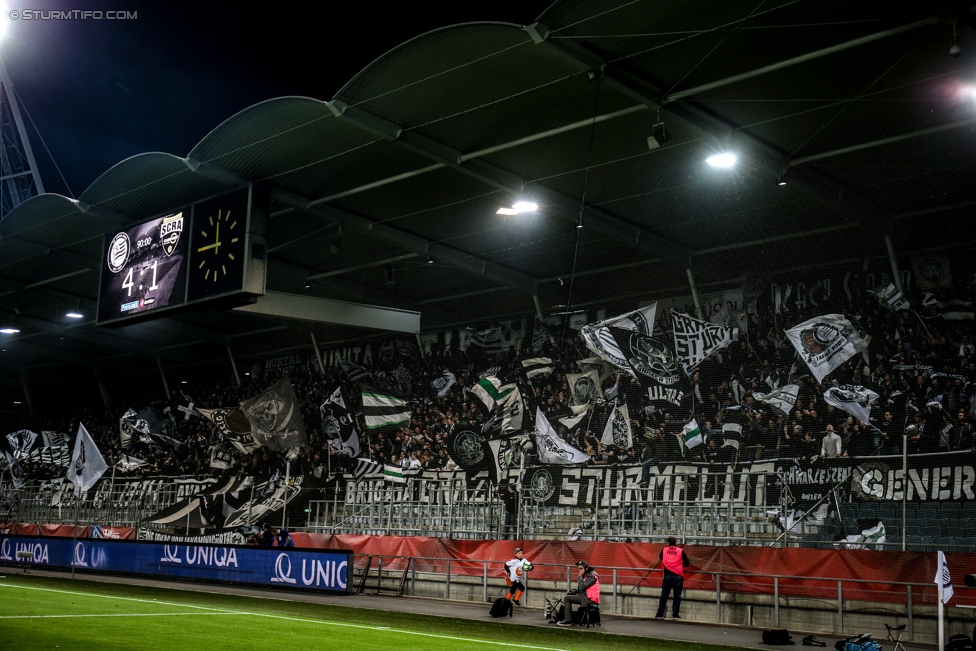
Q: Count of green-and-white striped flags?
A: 4